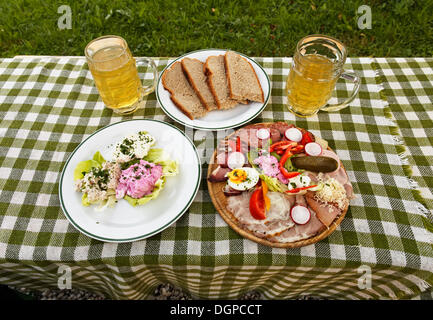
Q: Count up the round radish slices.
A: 5